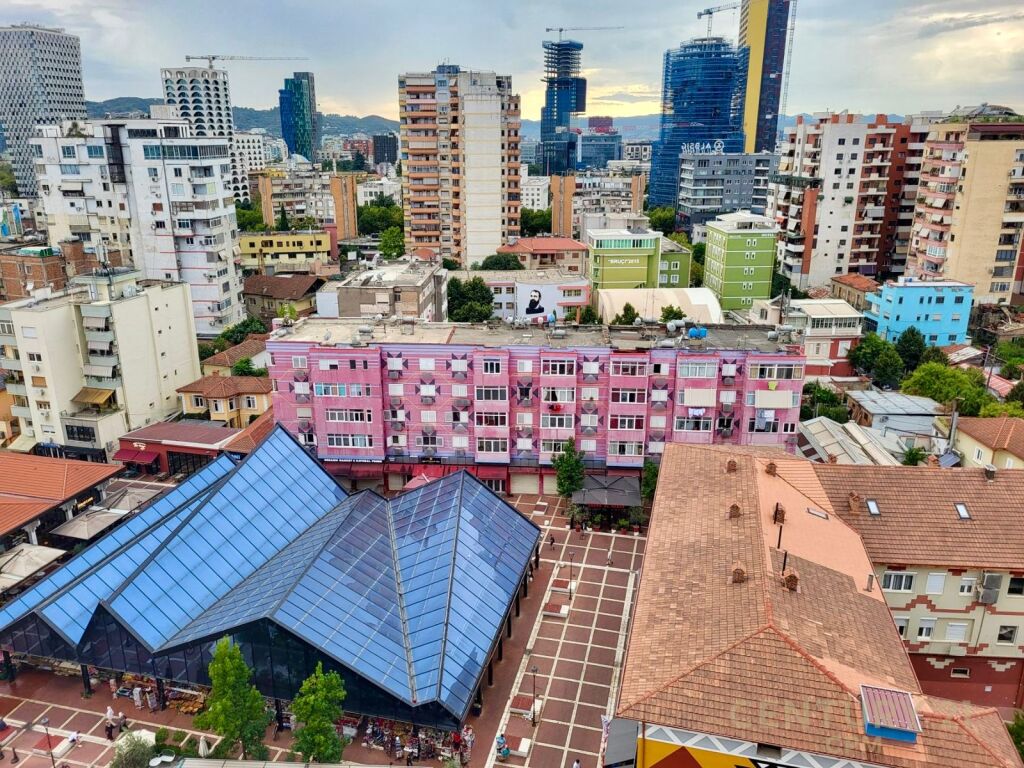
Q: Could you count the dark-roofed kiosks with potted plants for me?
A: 1